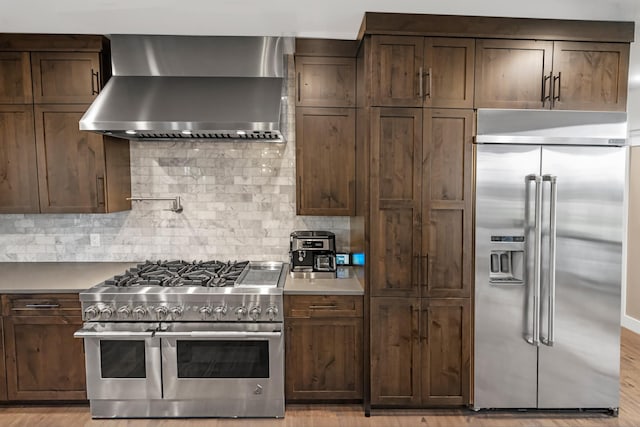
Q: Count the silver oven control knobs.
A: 11